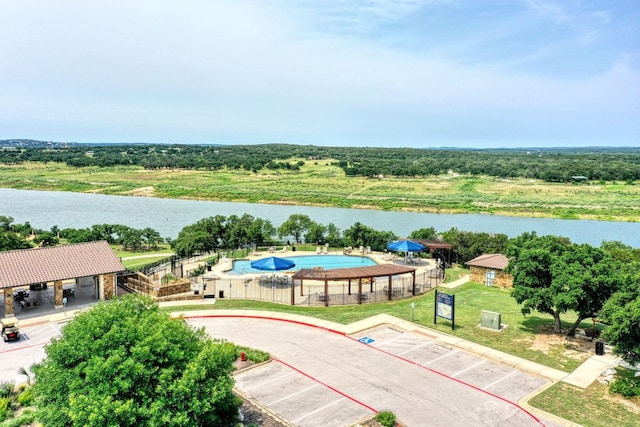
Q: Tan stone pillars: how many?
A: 3